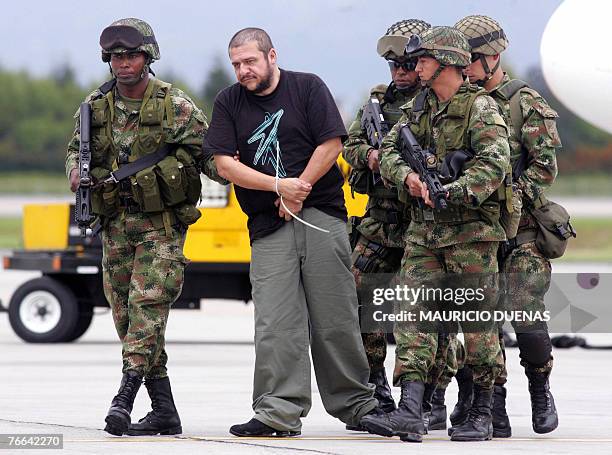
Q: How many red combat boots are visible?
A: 0